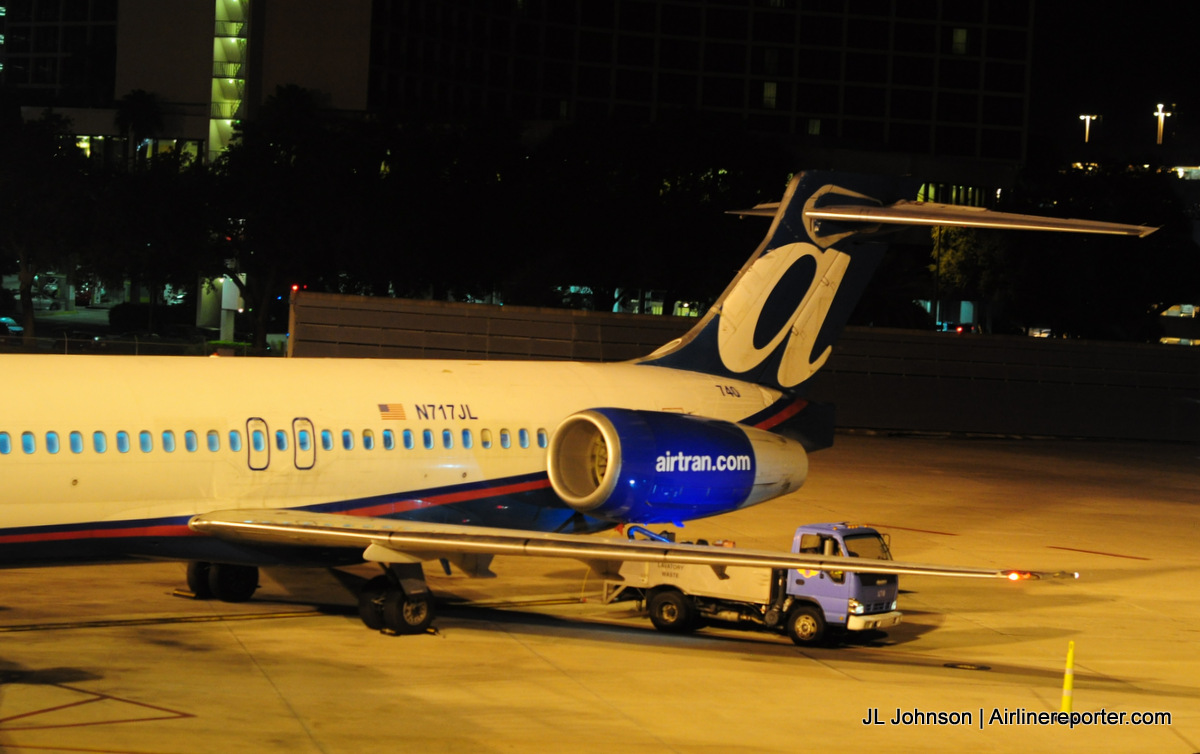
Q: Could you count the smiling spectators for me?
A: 0